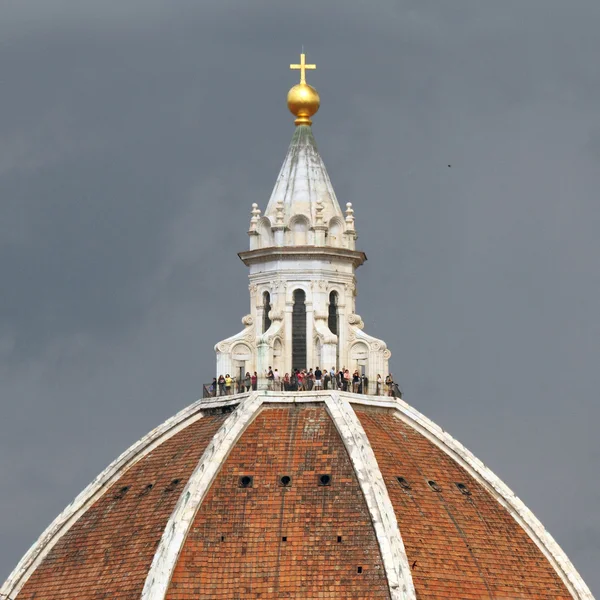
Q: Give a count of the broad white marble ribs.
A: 4